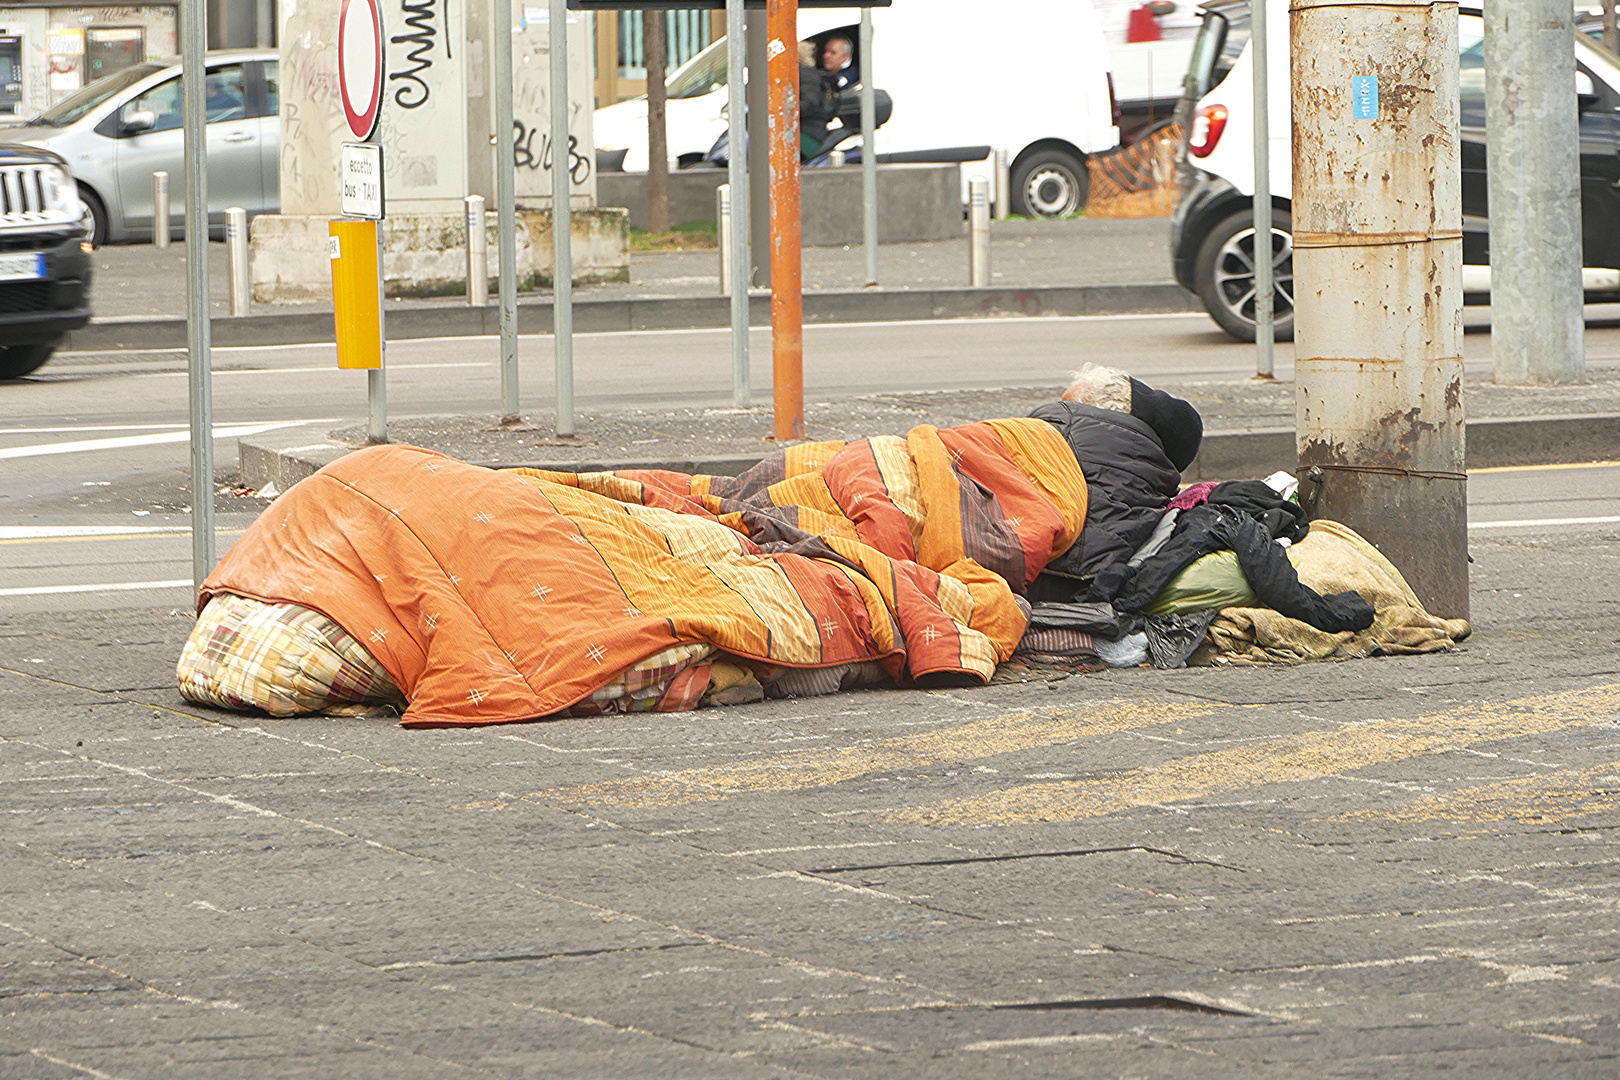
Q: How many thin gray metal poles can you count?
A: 7